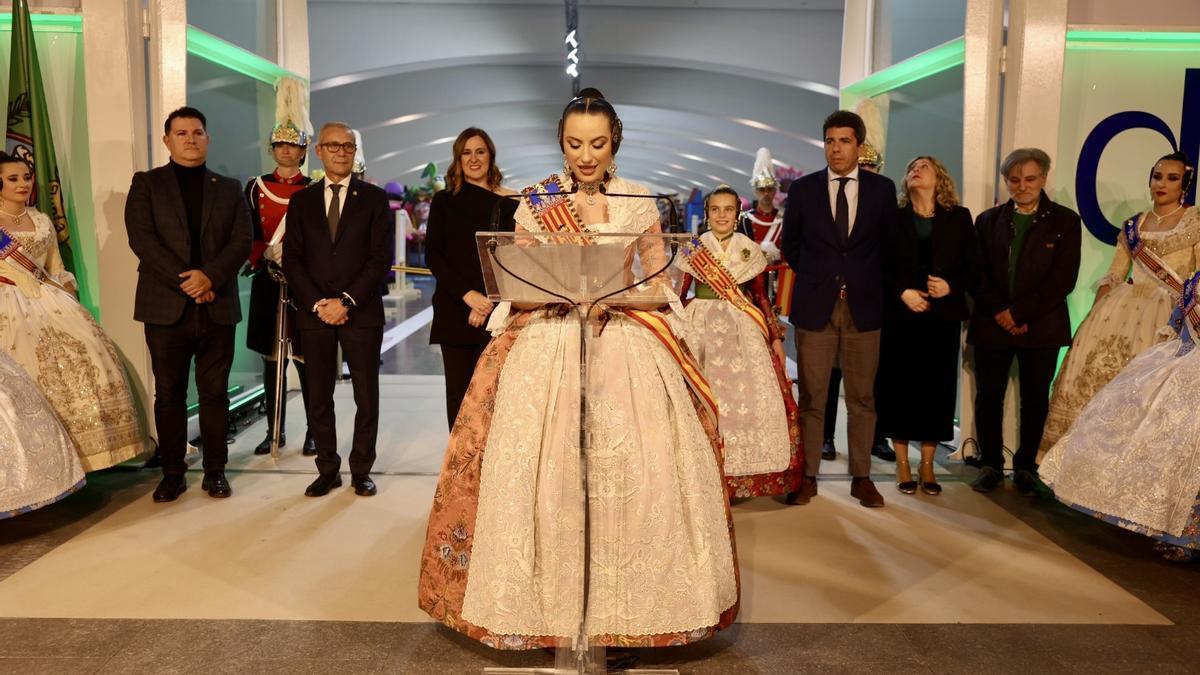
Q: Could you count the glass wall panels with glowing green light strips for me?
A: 4